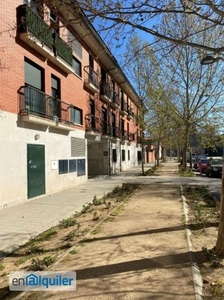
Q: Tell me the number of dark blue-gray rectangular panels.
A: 3